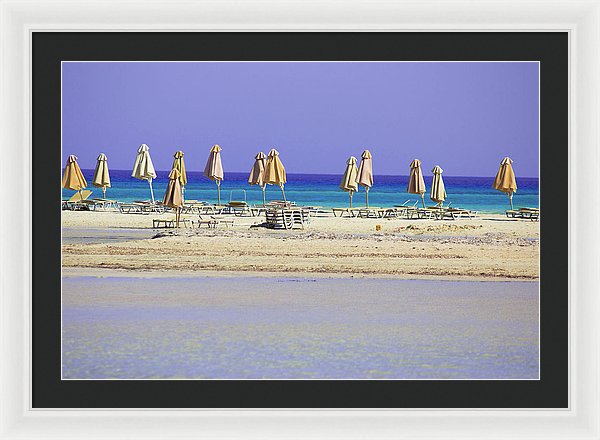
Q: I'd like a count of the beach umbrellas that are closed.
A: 13